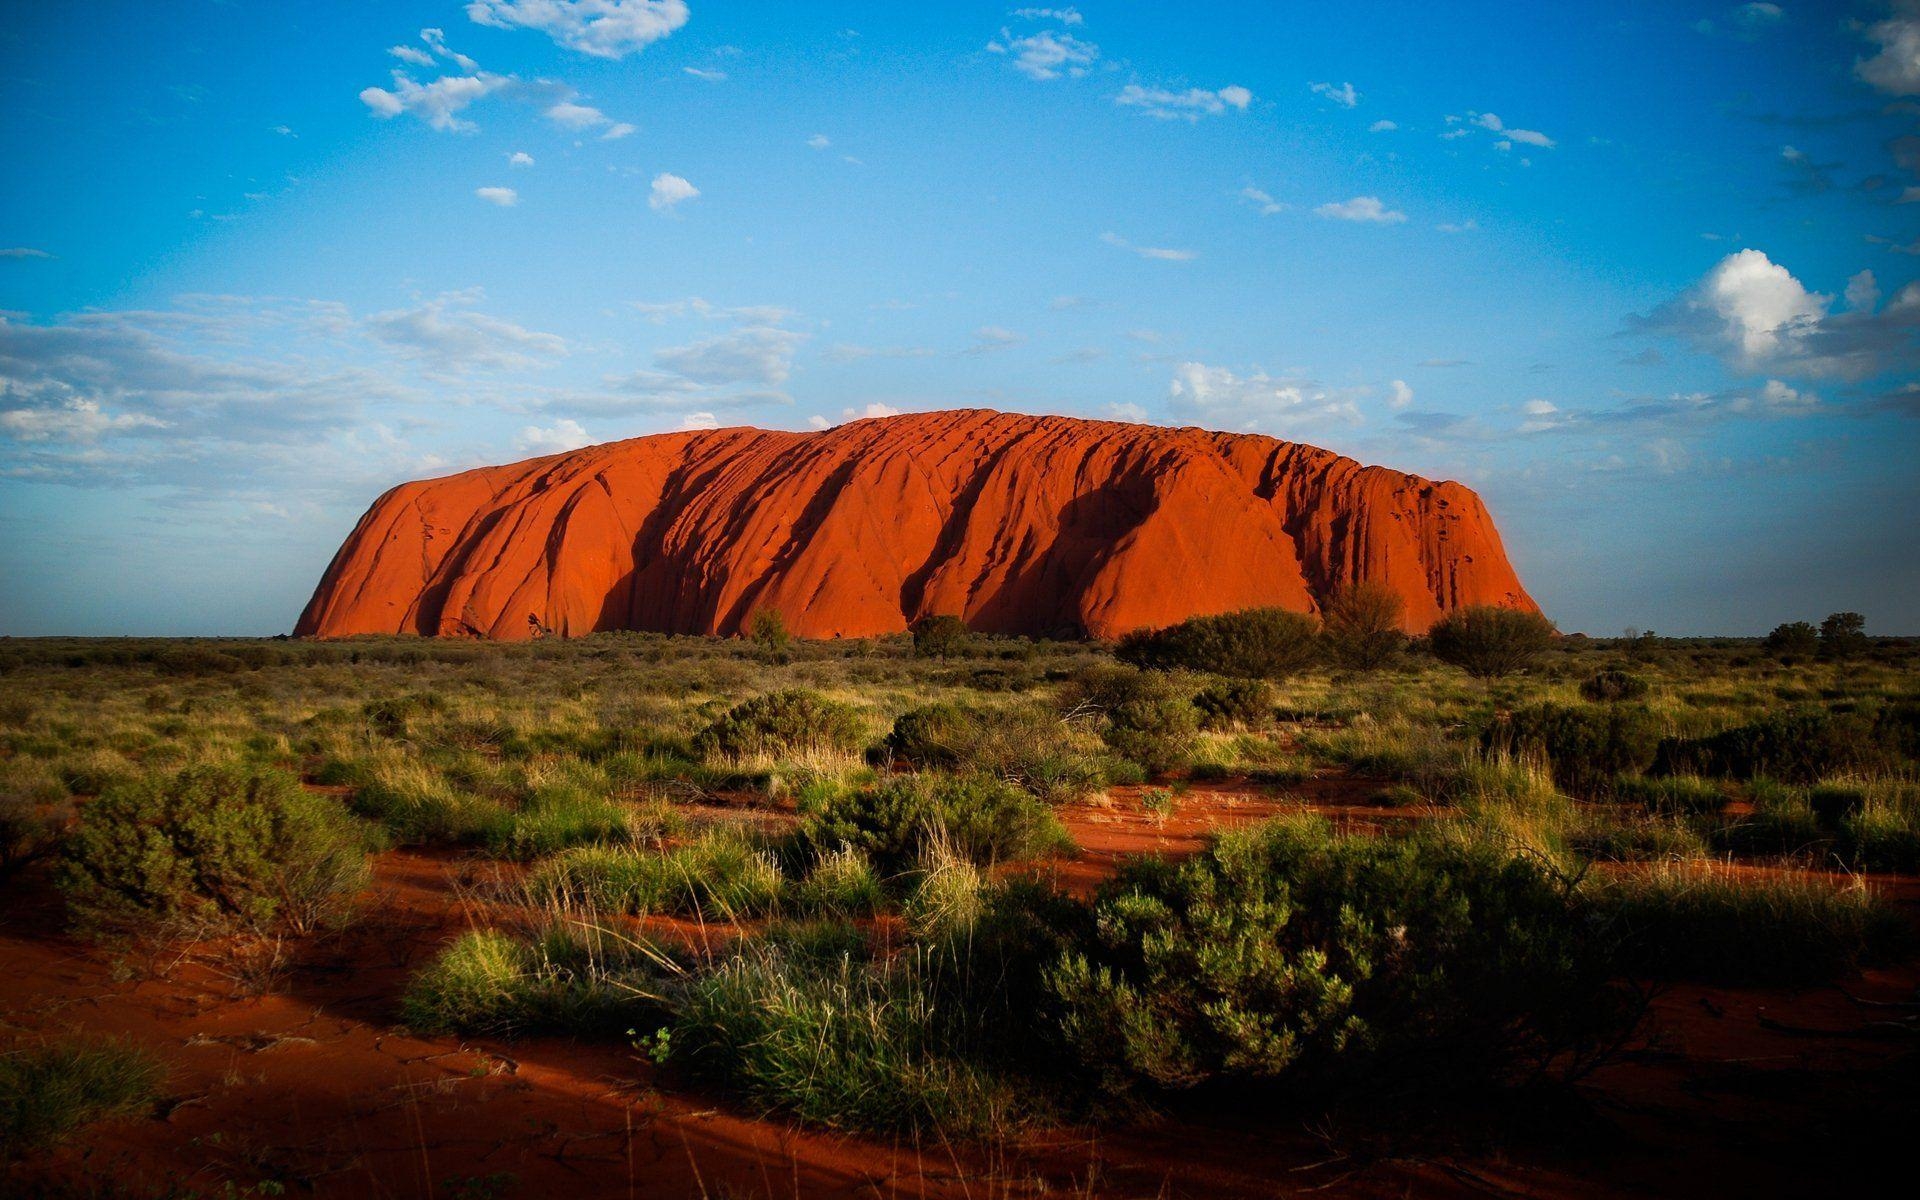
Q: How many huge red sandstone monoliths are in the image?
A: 1